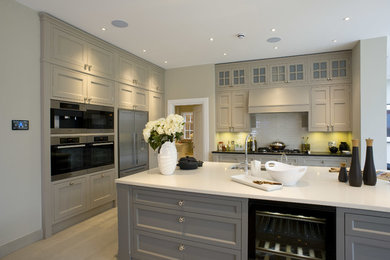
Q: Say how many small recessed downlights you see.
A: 9